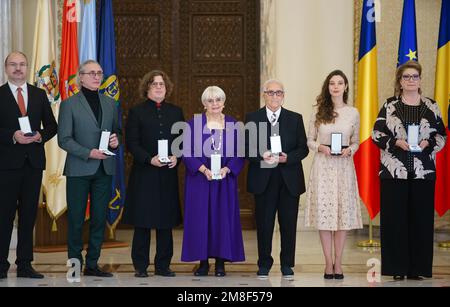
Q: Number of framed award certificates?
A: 0